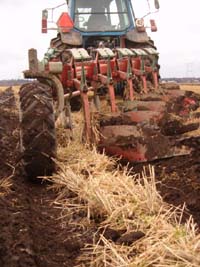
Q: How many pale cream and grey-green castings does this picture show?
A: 5